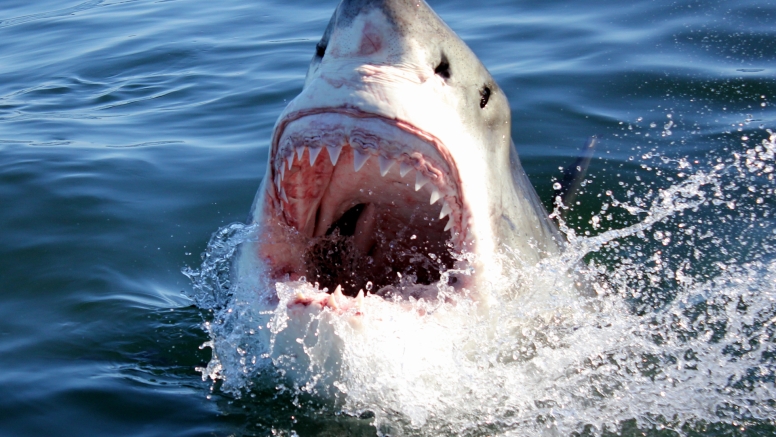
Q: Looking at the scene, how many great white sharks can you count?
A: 1